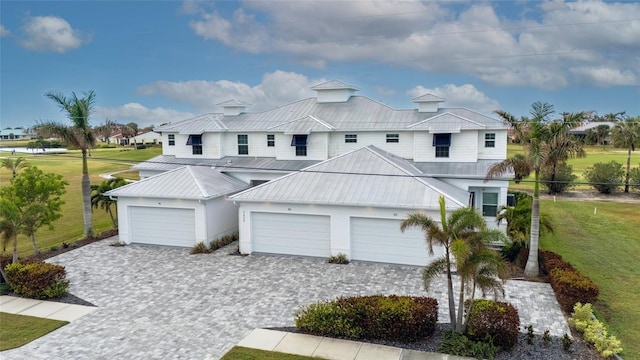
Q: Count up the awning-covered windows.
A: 3